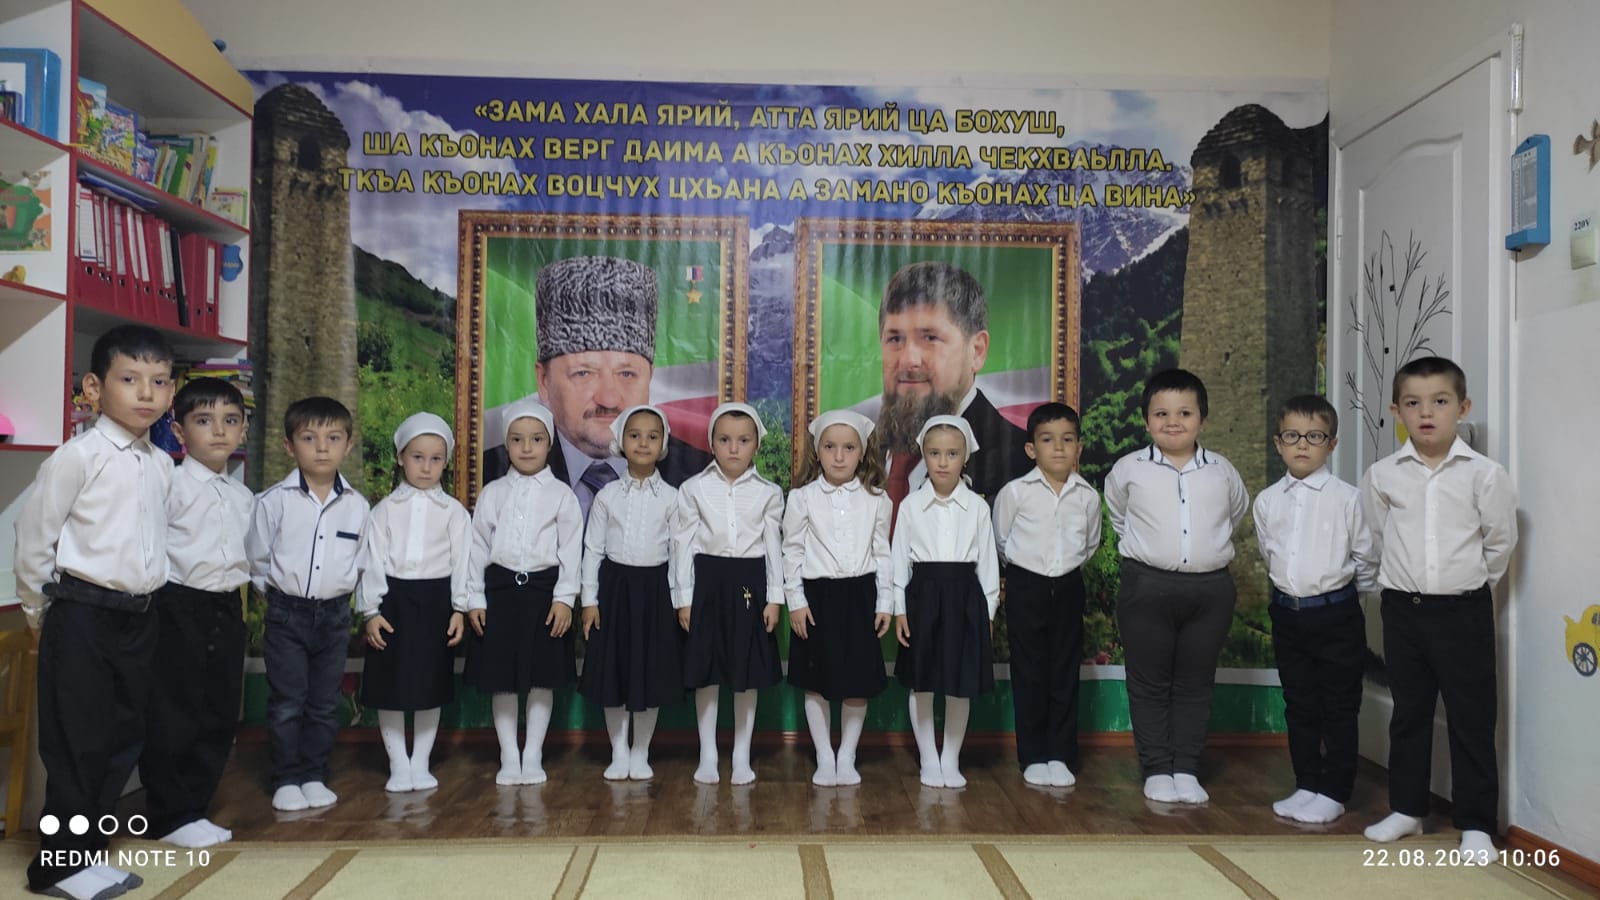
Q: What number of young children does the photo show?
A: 13